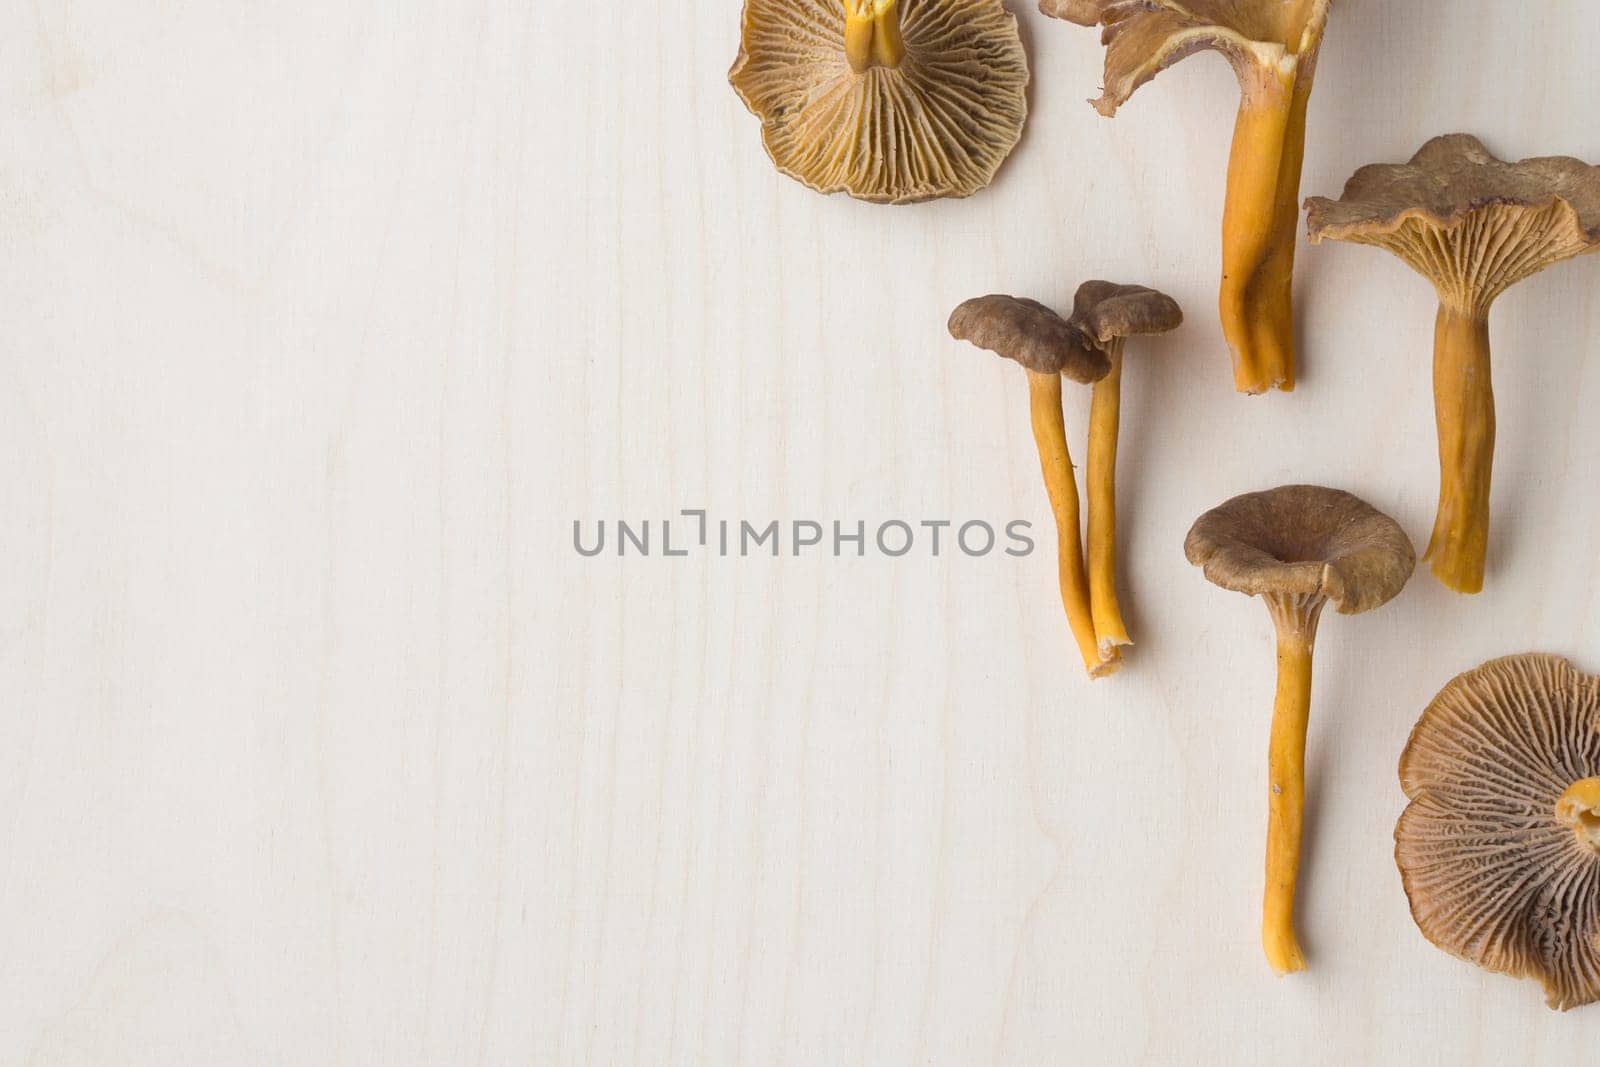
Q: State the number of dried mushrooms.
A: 7